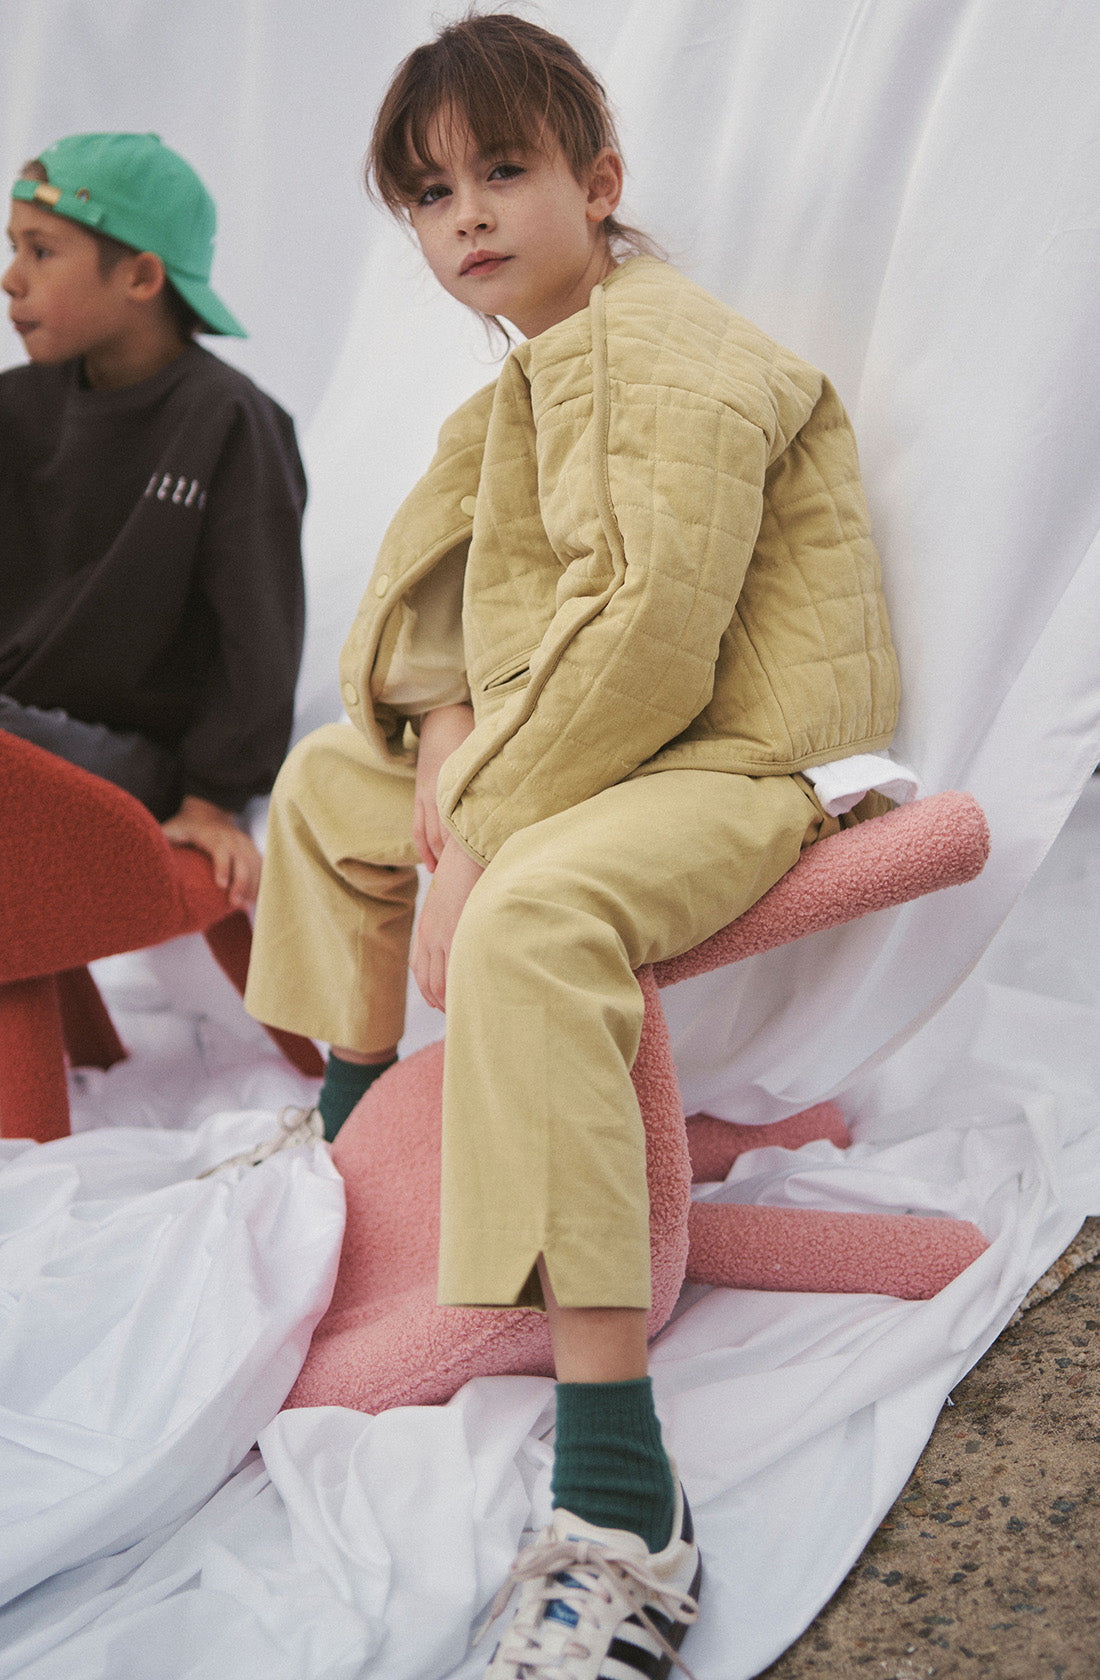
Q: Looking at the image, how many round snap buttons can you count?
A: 3